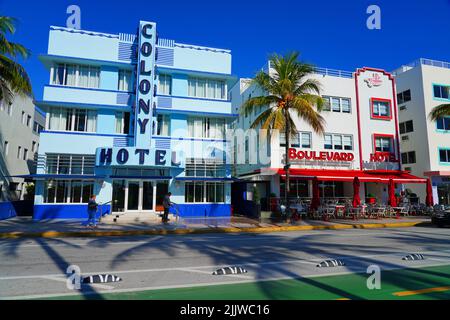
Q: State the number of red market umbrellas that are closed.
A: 4